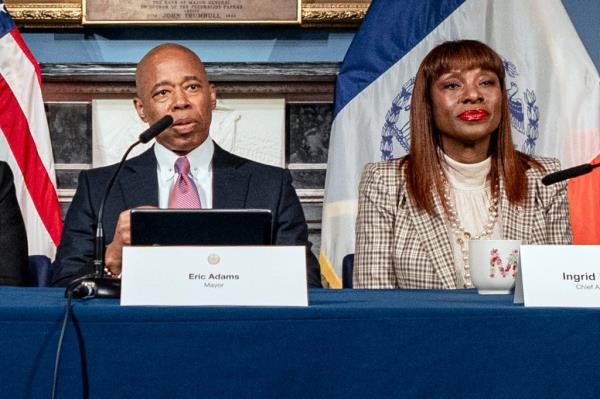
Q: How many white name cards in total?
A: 2